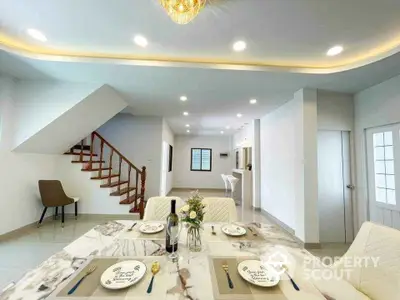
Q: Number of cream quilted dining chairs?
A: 3